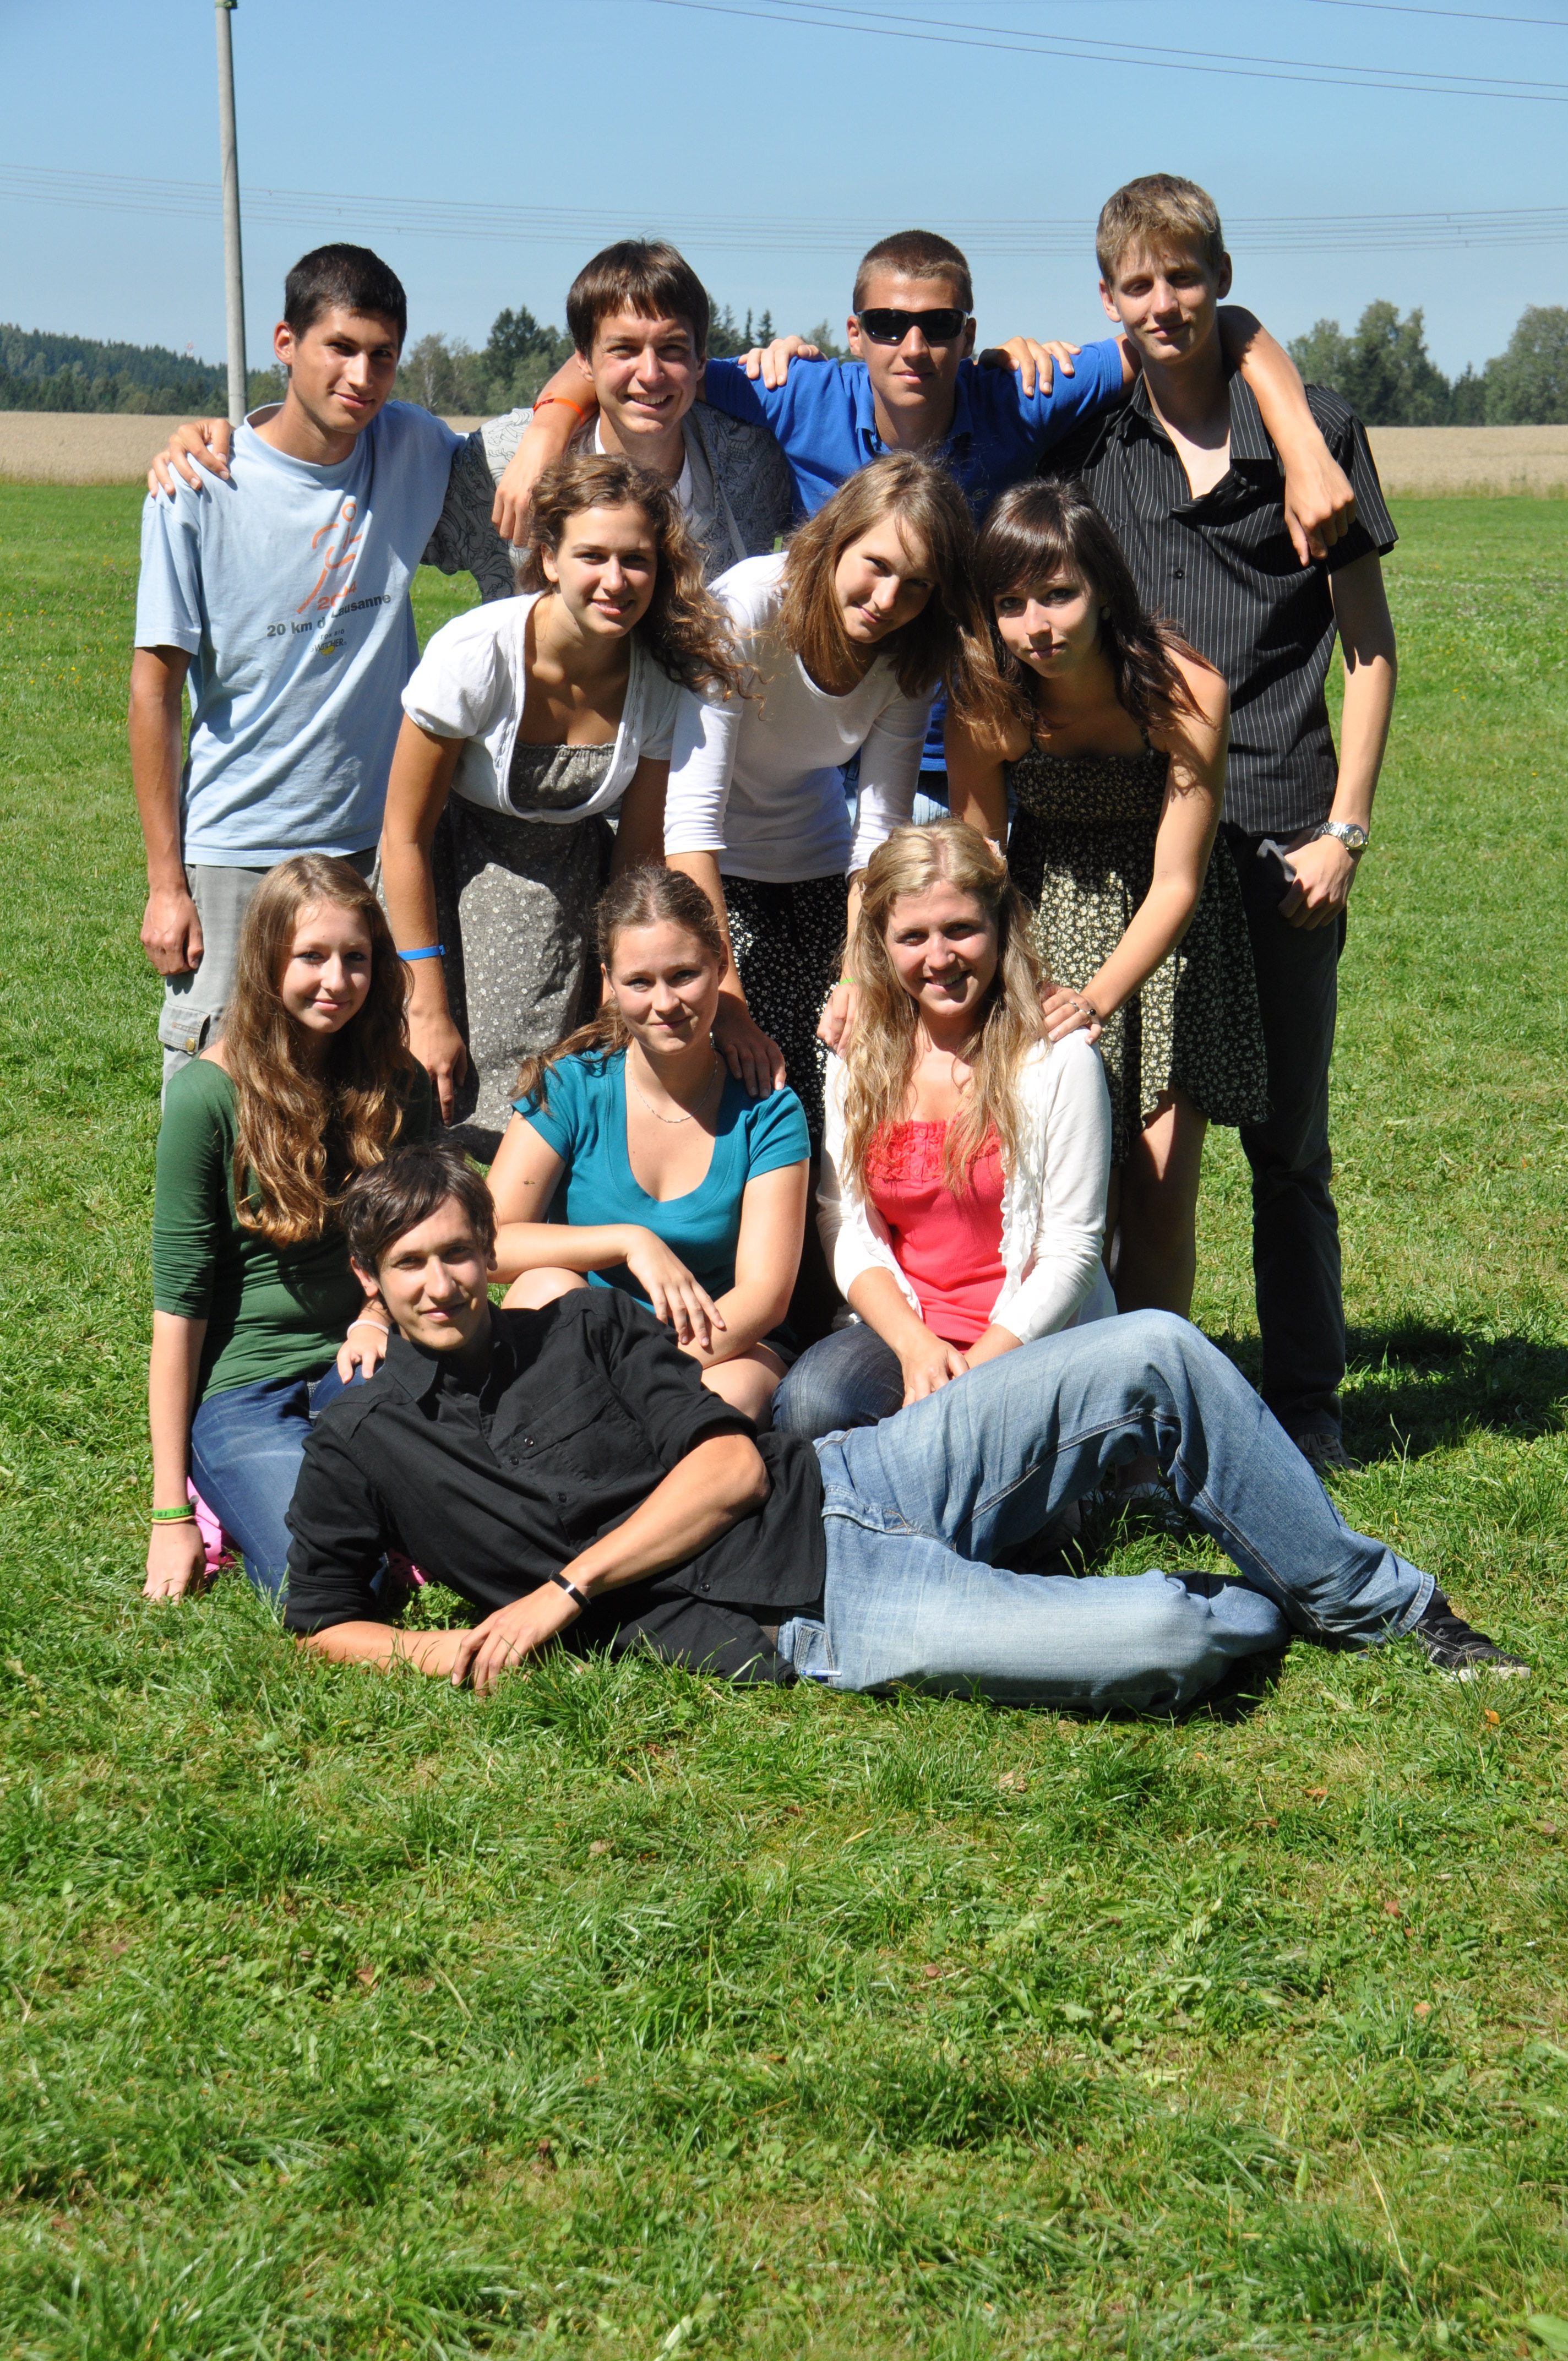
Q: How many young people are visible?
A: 11